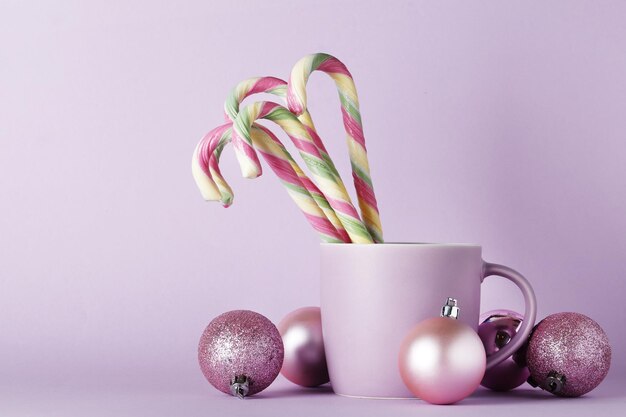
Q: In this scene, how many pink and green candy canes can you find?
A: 5